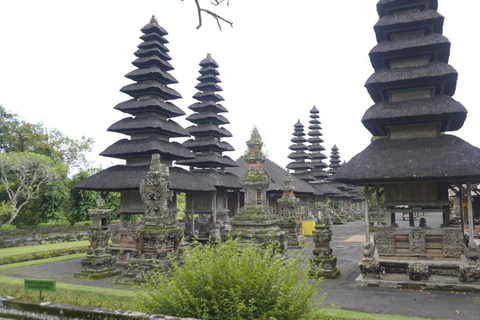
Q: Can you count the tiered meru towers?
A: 6